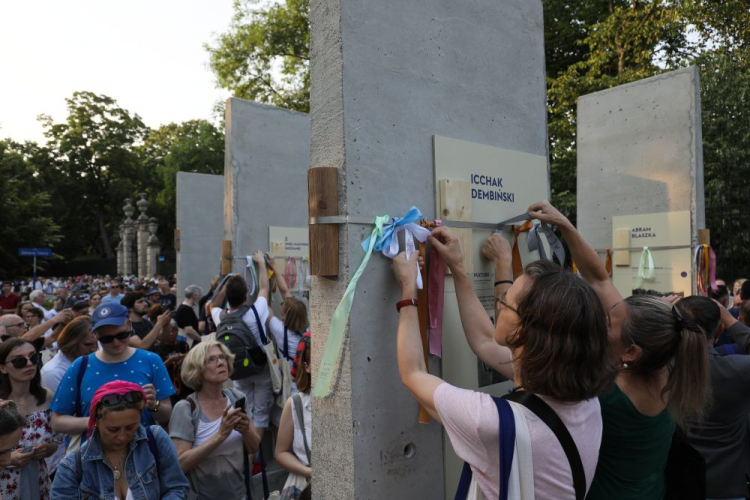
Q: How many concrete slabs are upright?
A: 4